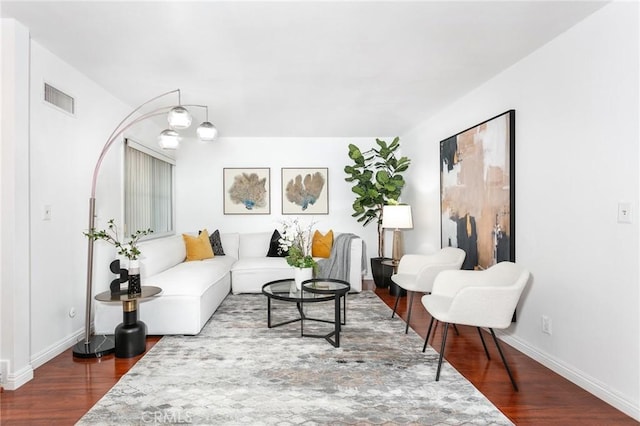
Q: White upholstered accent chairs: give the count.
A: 2